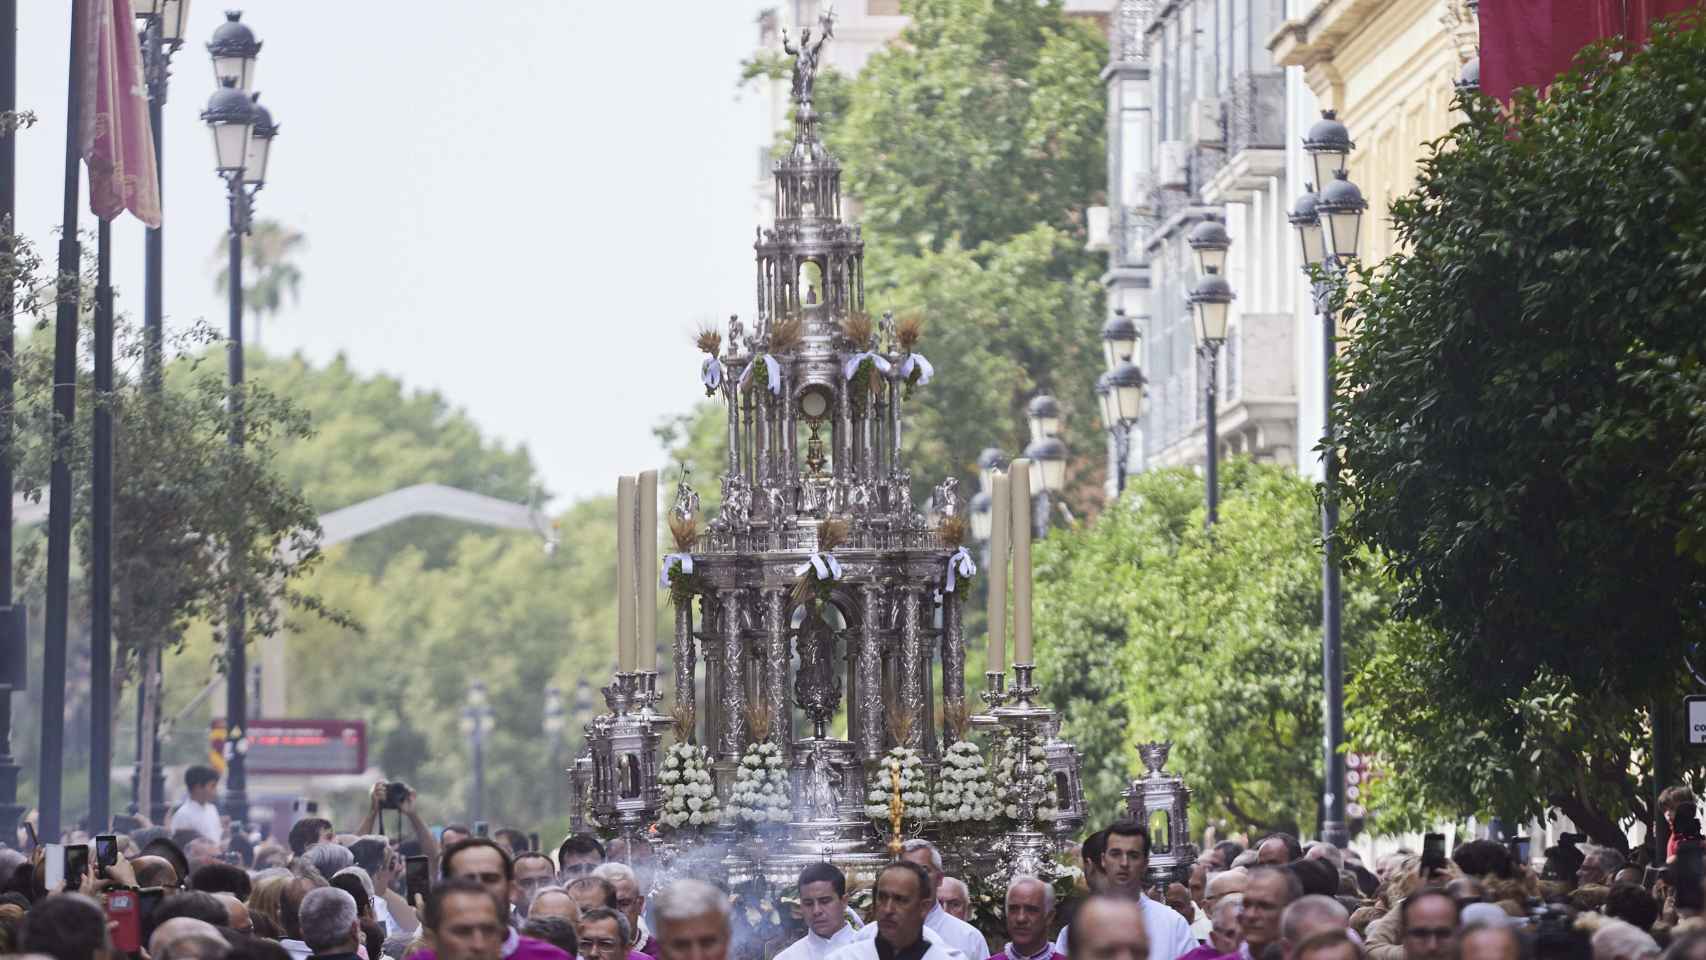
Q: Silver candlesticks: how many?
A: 4